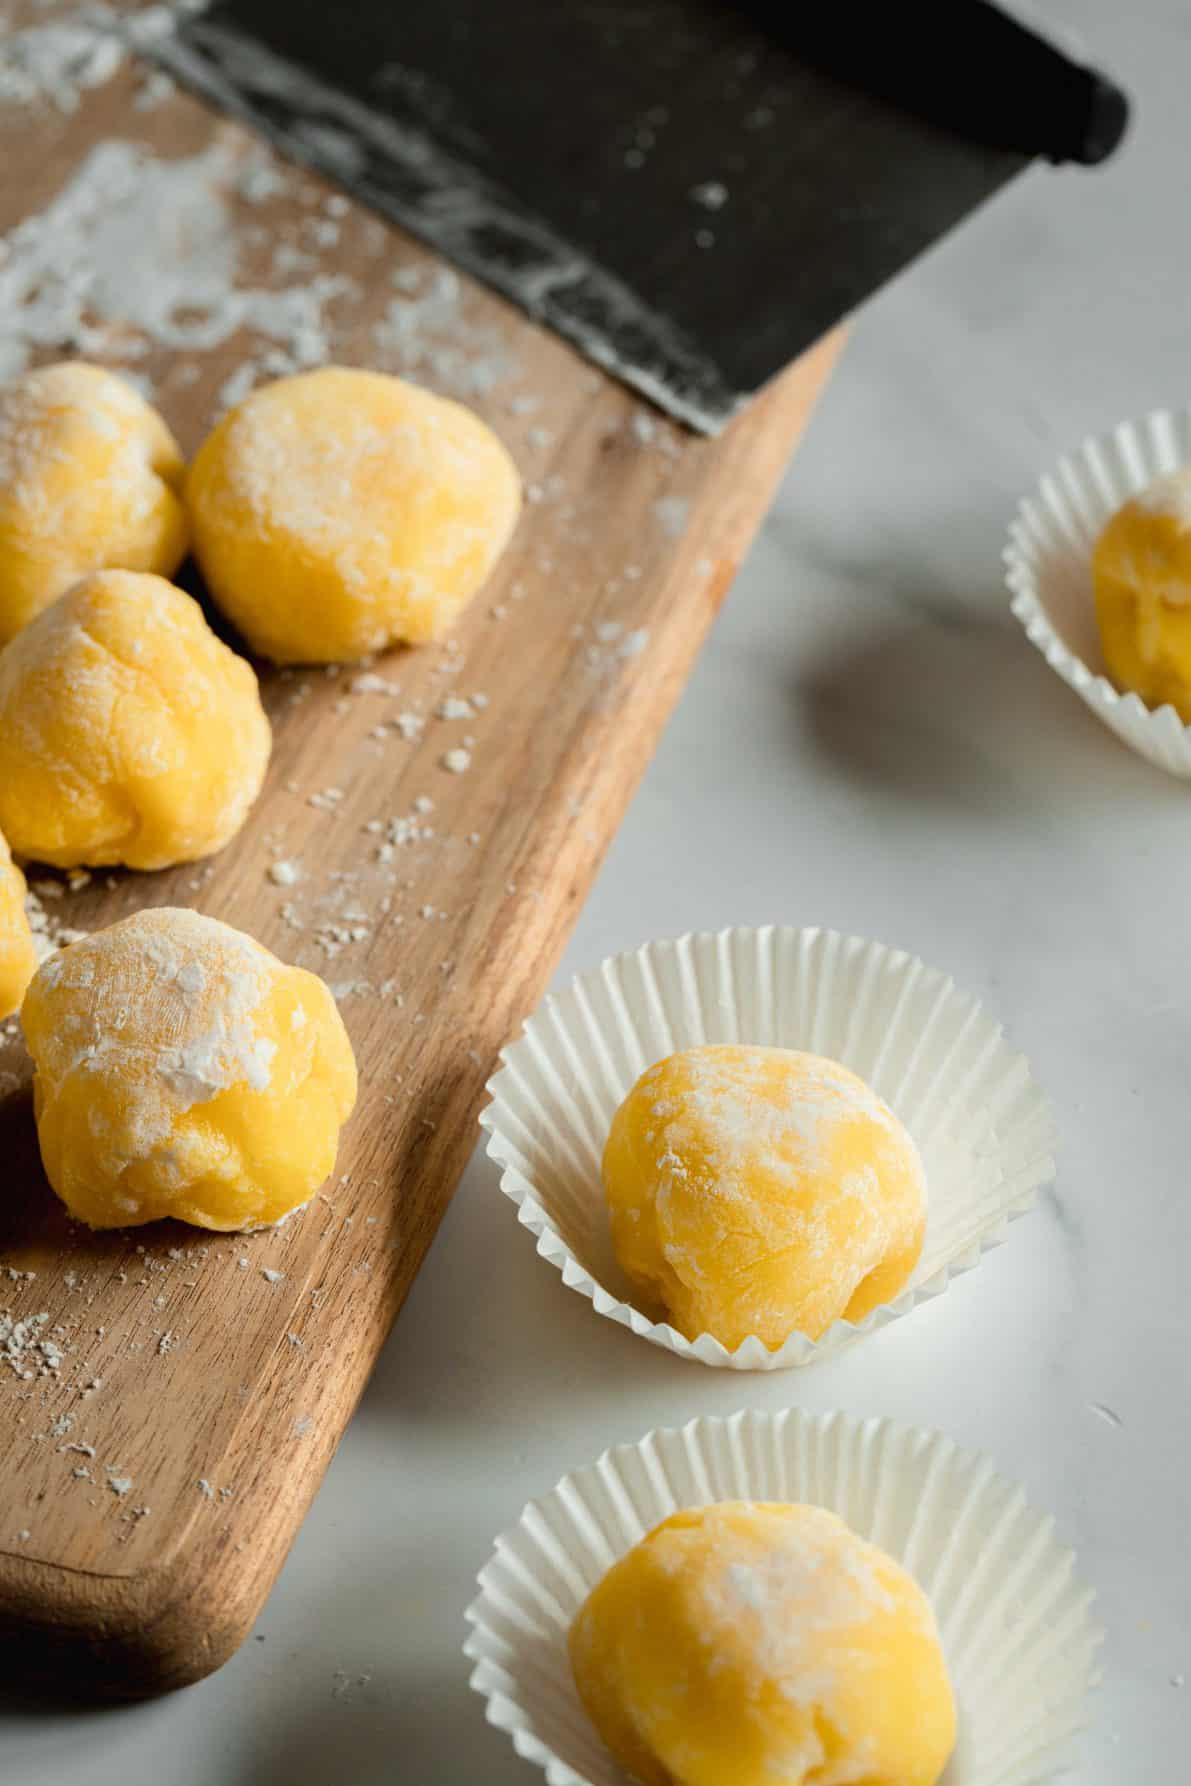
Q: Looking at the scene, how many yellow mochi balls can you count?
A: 8